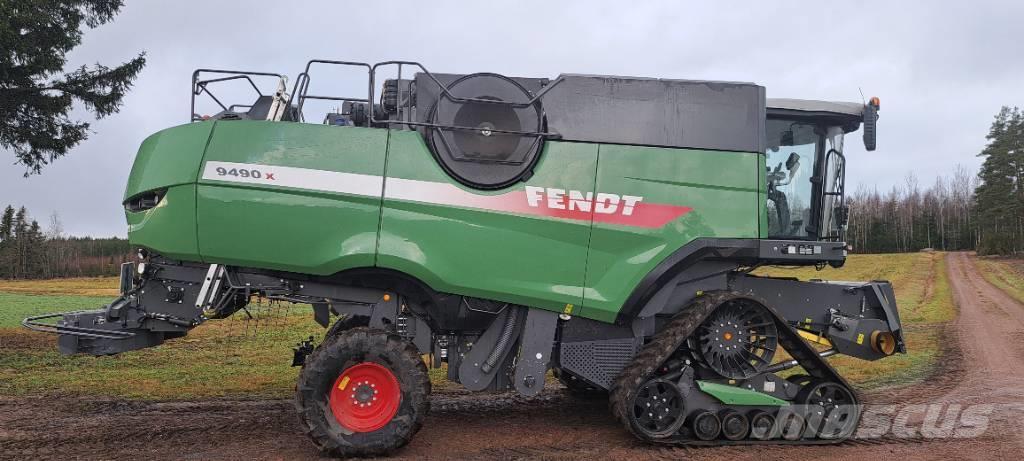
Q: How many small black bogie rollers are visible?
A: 4